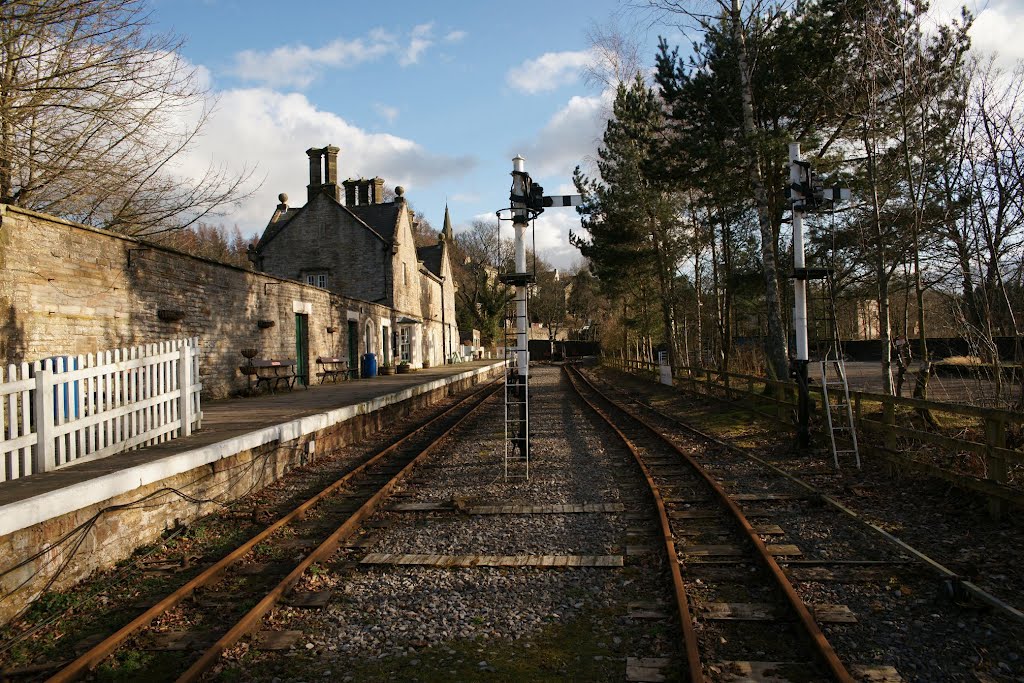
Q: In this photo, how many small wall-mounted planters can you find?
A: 3